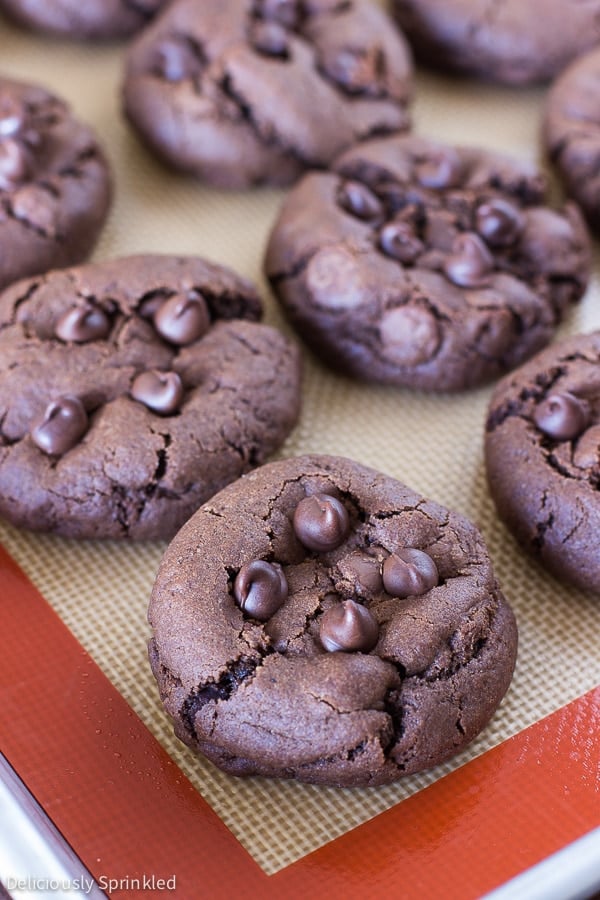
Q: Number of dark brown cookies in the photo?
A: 9